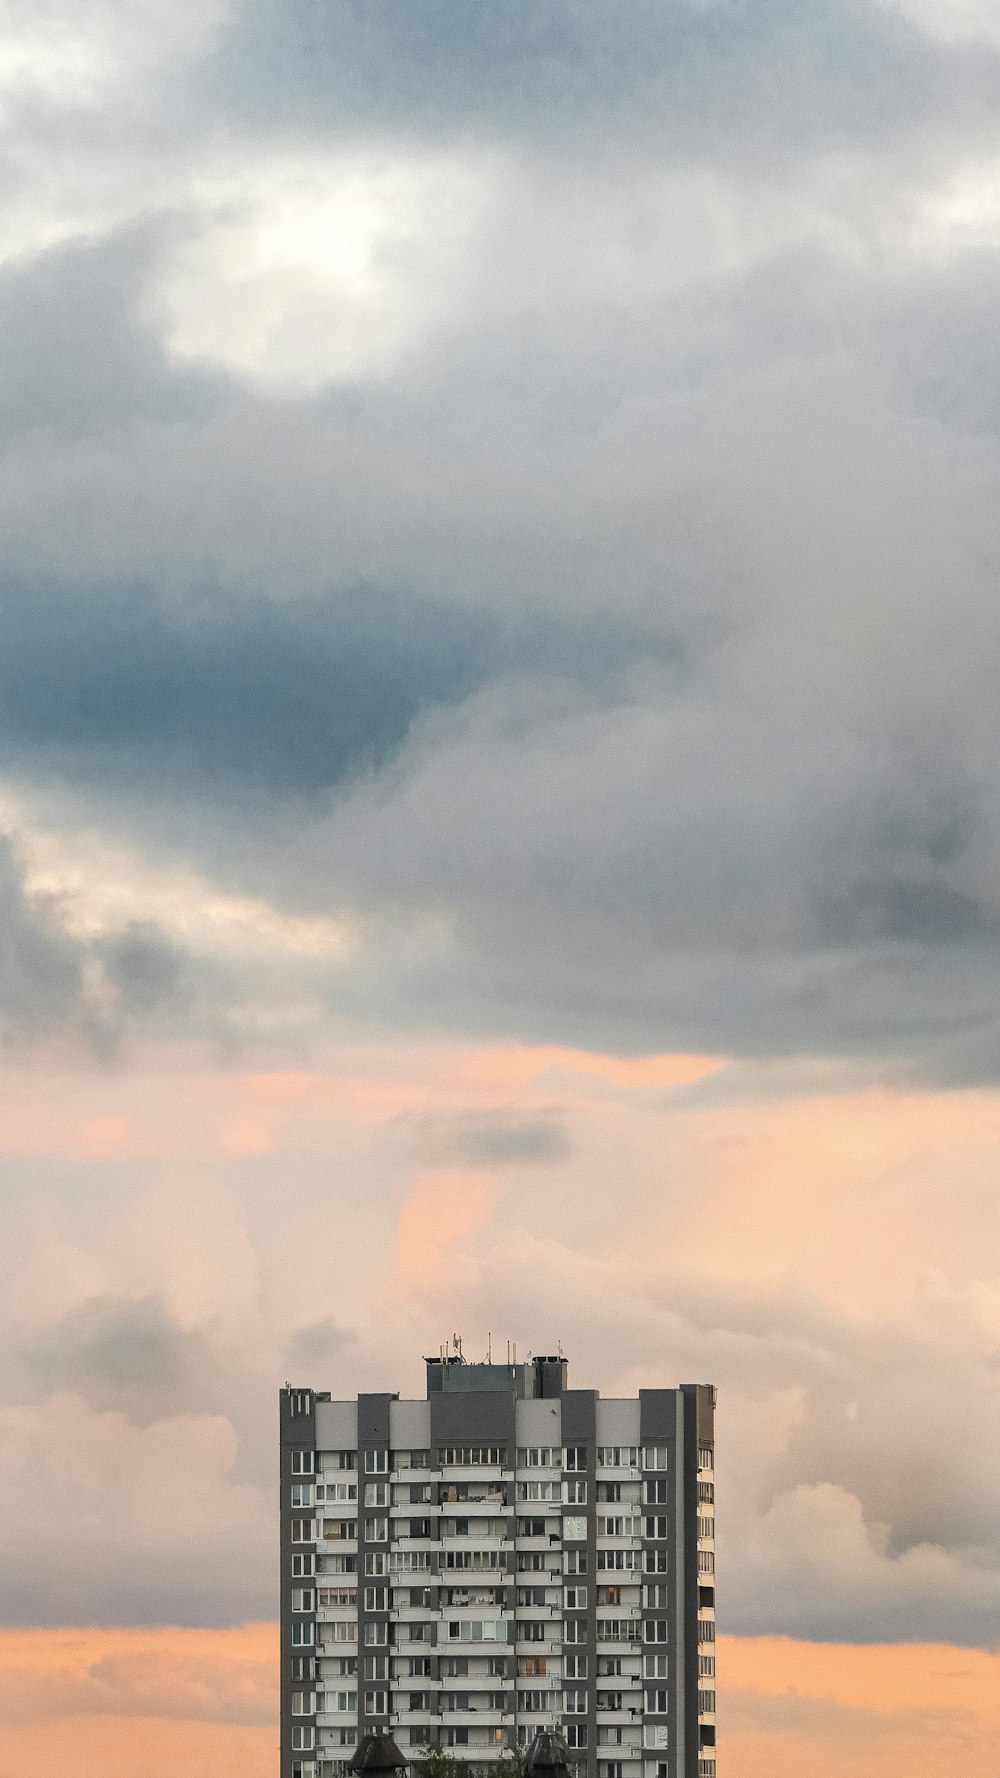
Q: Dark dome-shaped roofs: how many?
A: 2